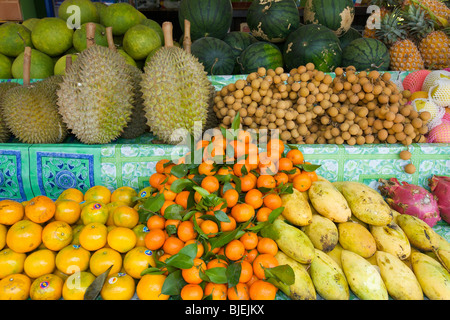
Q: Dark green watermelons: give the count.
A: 9